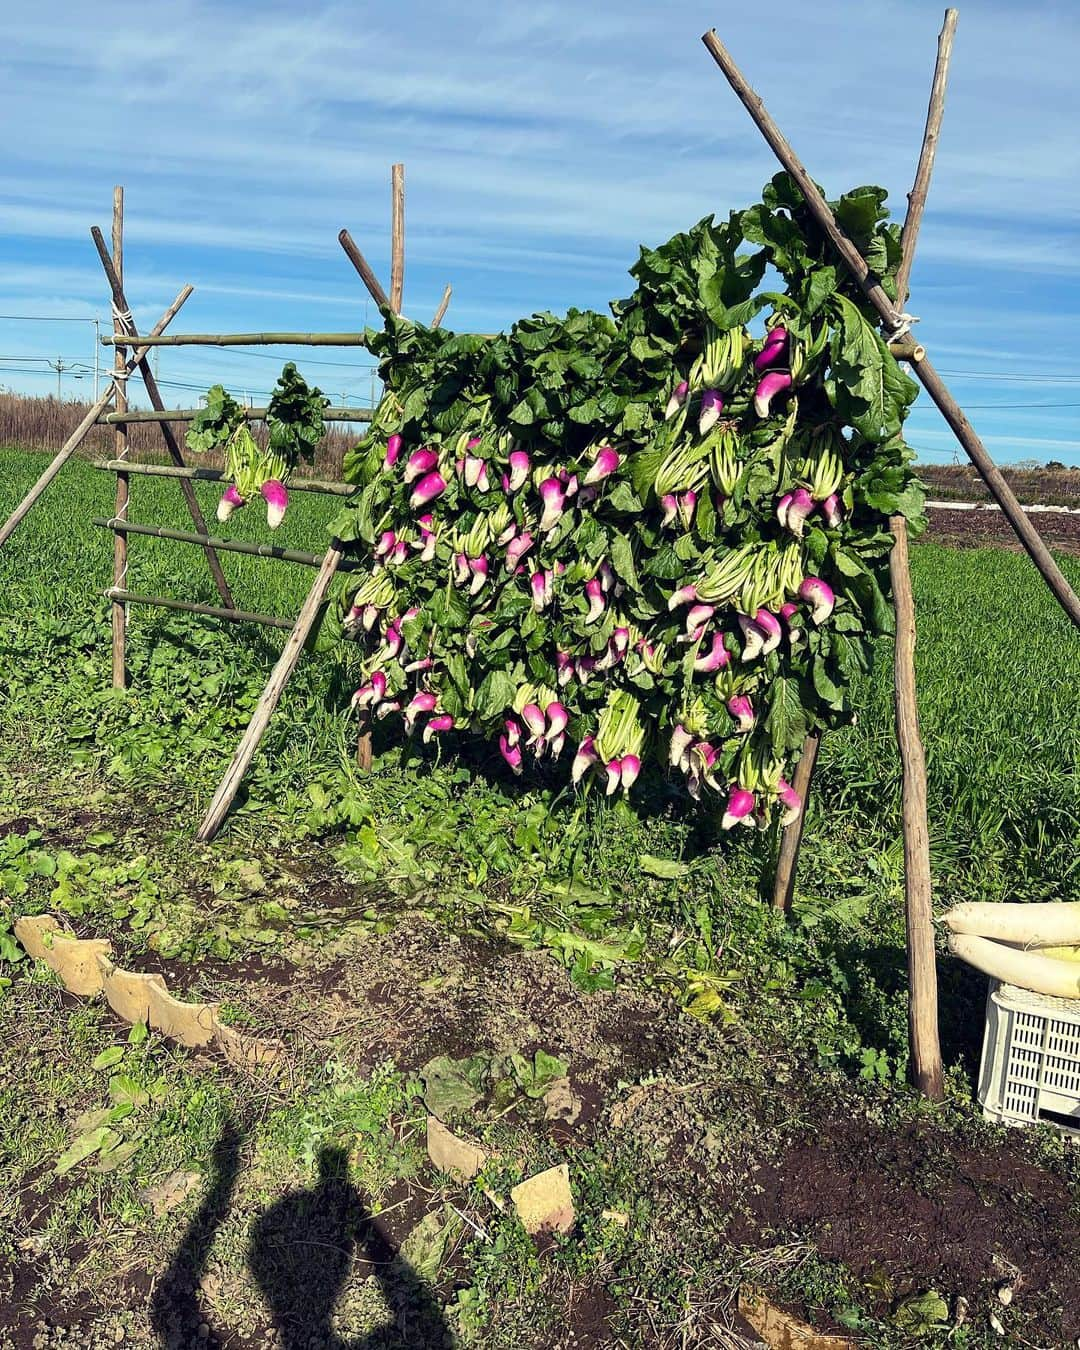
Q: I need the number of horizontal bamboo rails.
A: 5